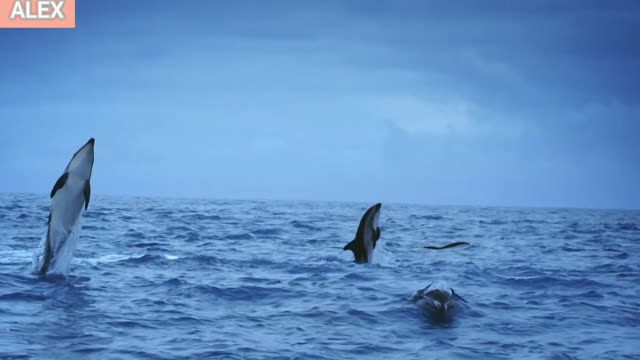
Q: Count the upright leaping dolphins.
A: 2